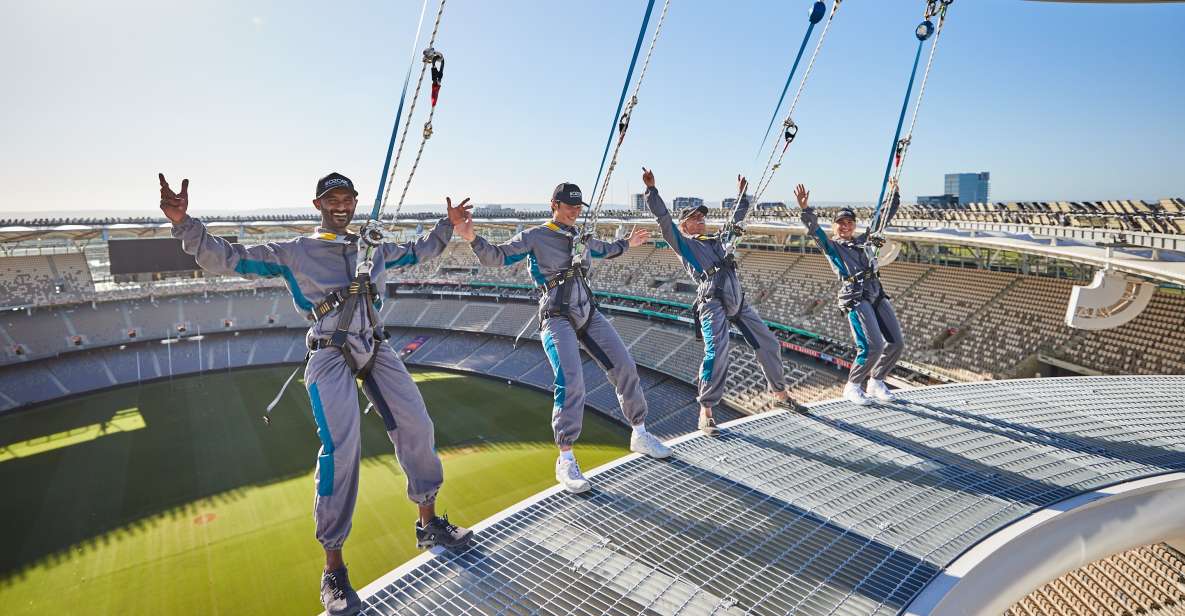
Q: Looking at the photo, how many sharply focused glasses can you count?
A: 0